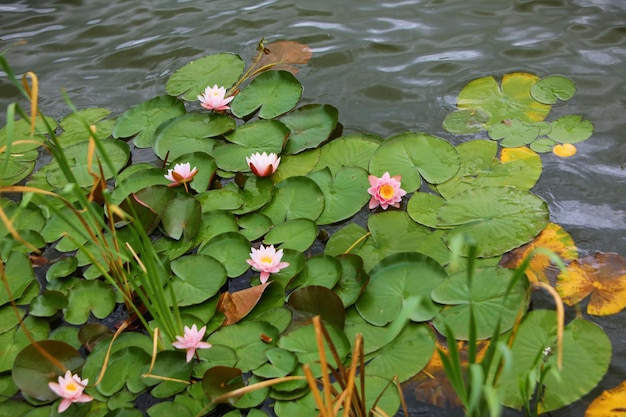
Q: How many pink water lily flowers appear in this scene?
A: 7